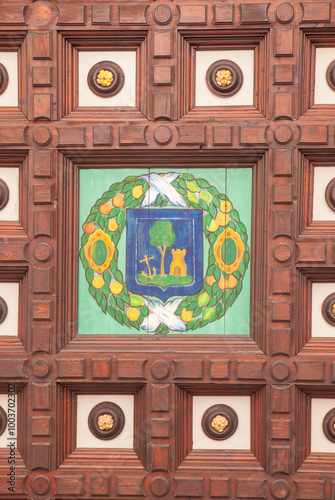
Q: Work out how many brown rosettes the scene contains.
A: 12